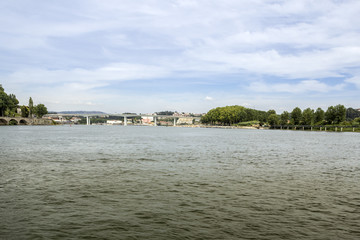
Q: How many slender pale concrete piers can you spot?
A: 4